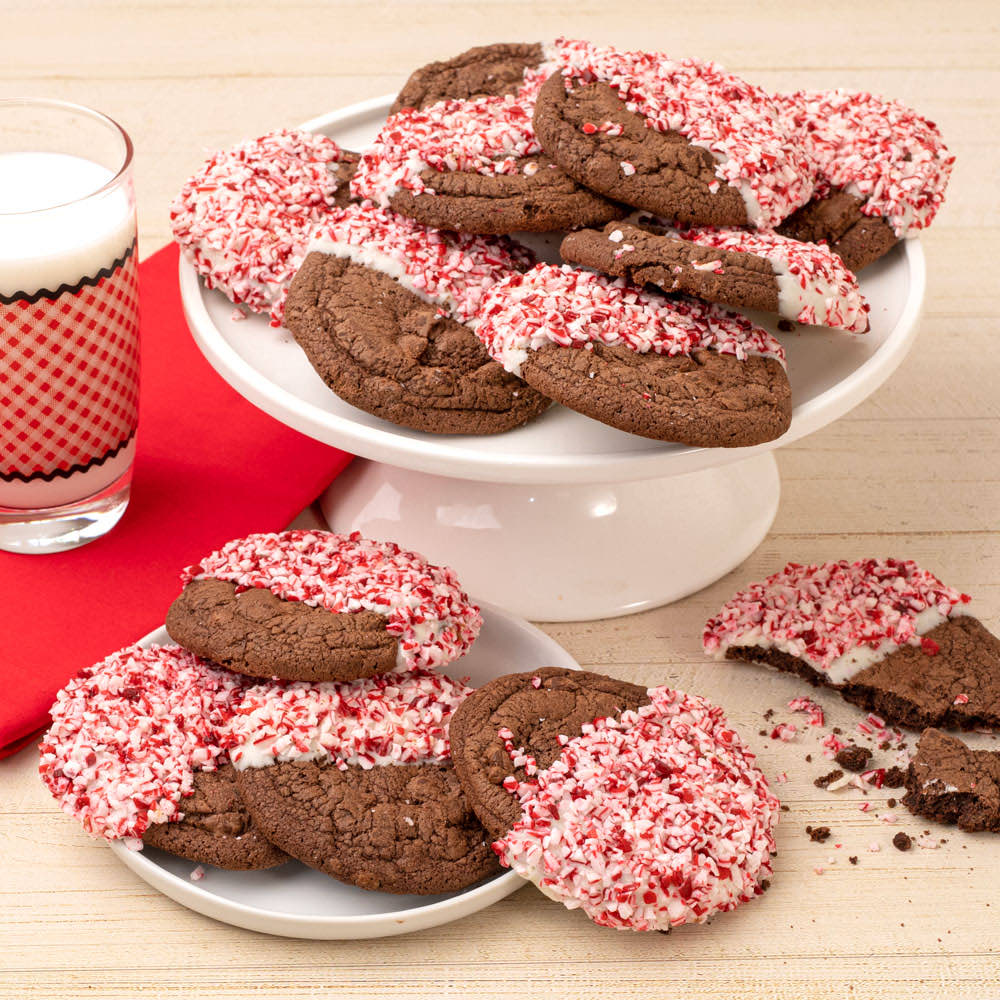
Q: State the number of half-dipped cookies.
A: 13